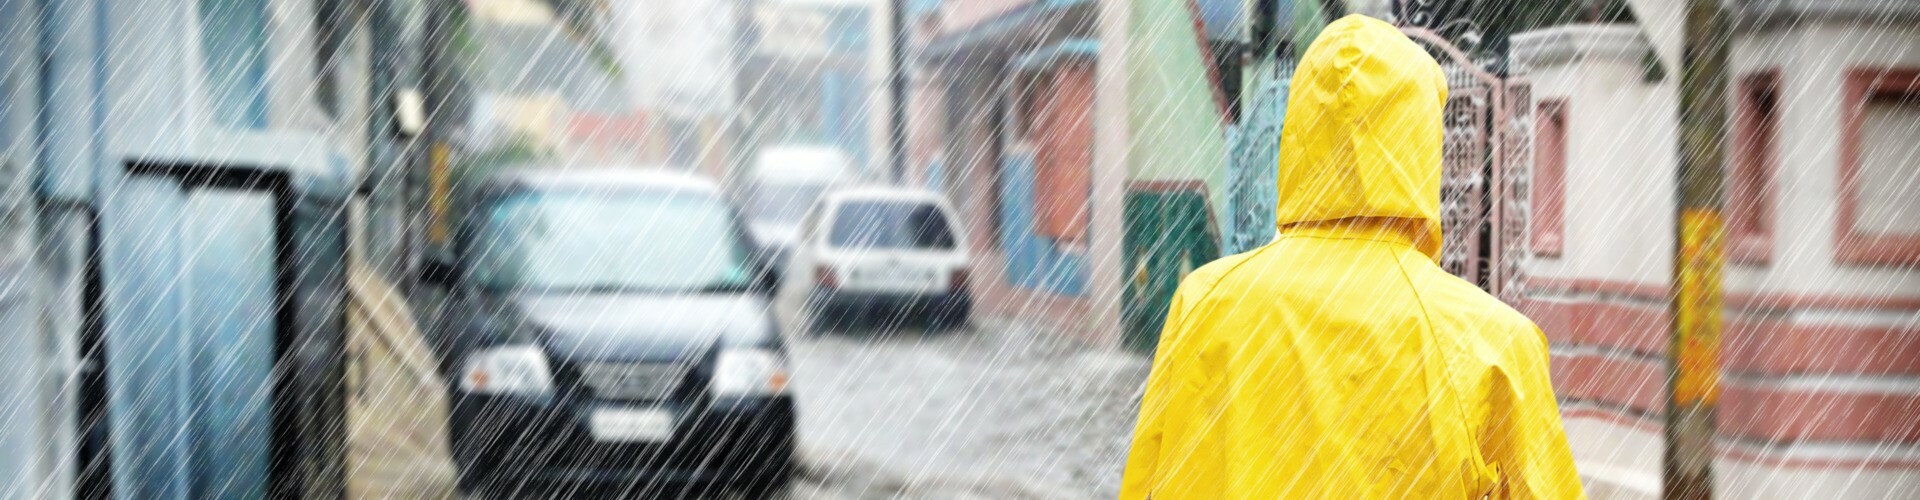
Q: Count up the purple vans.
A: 0